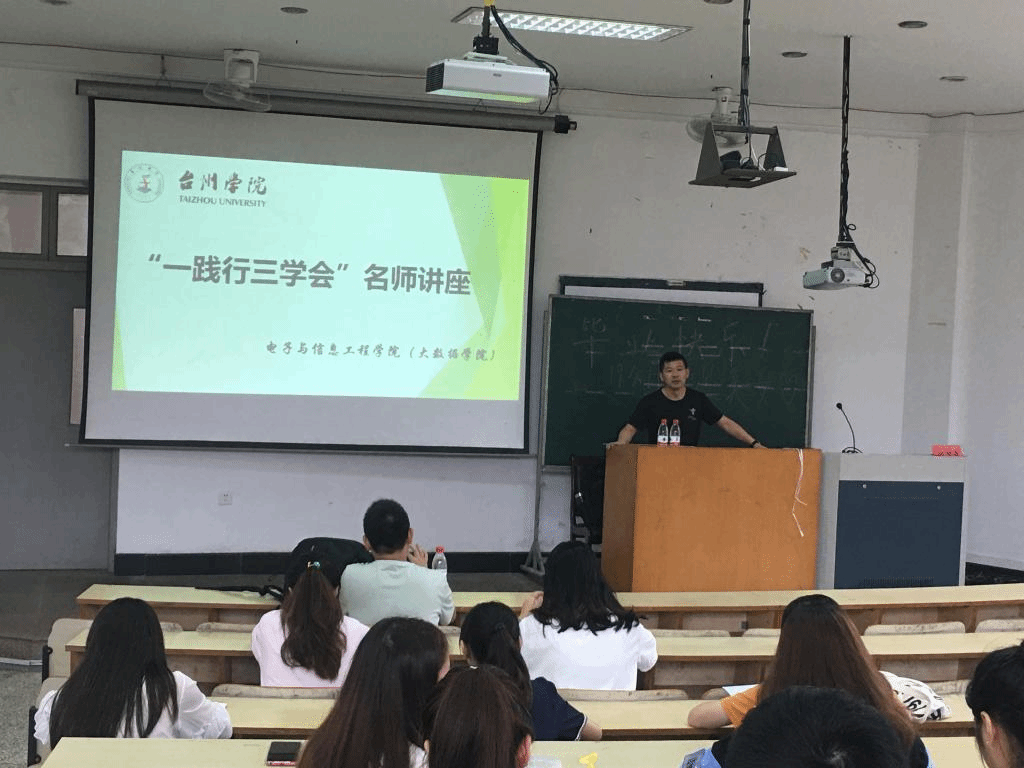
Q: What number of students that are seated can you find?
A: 10